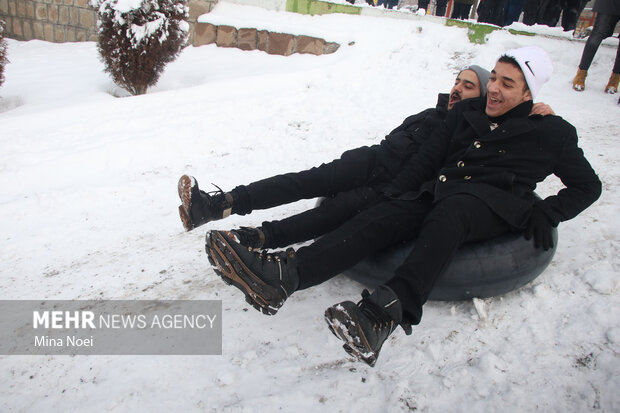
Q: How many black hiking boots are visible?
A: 4